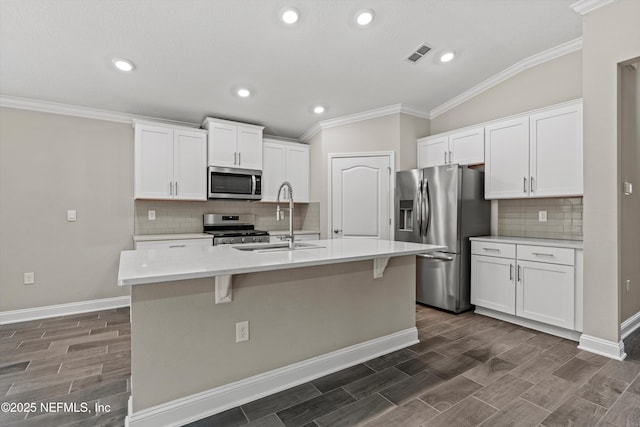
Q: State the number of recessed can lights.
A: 6